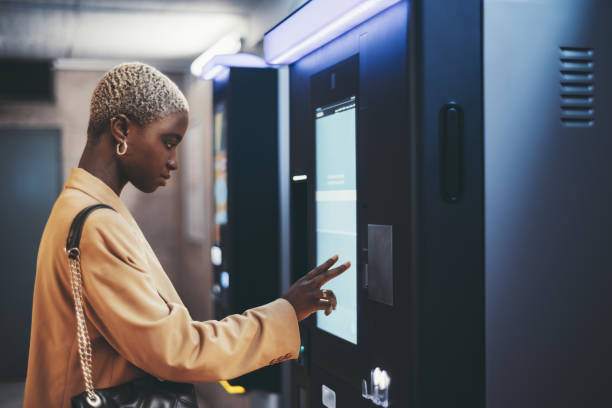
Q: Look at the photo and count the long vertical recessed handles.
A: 1